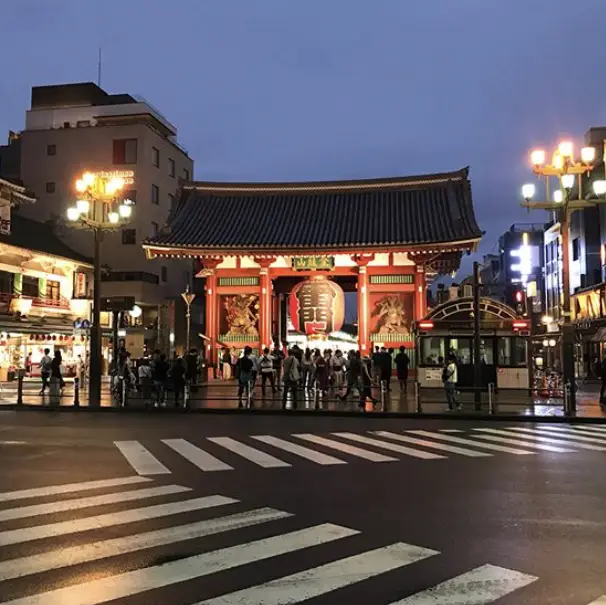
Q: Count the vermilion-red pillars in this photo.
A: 4